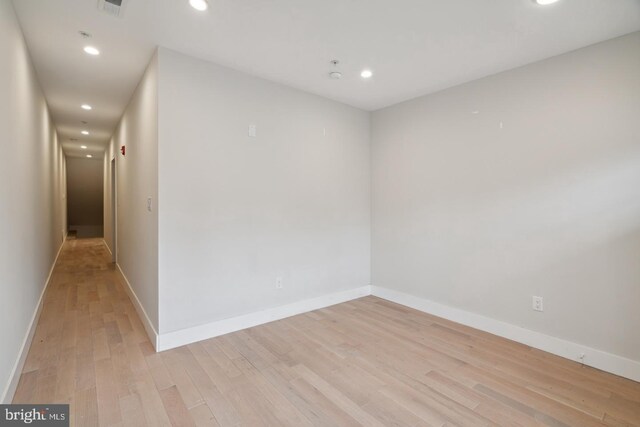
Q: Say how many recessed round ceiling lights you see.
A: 8